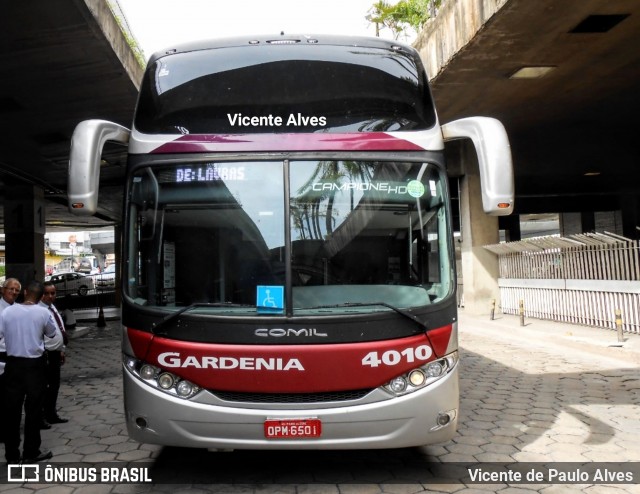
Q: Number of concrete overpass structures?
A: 2